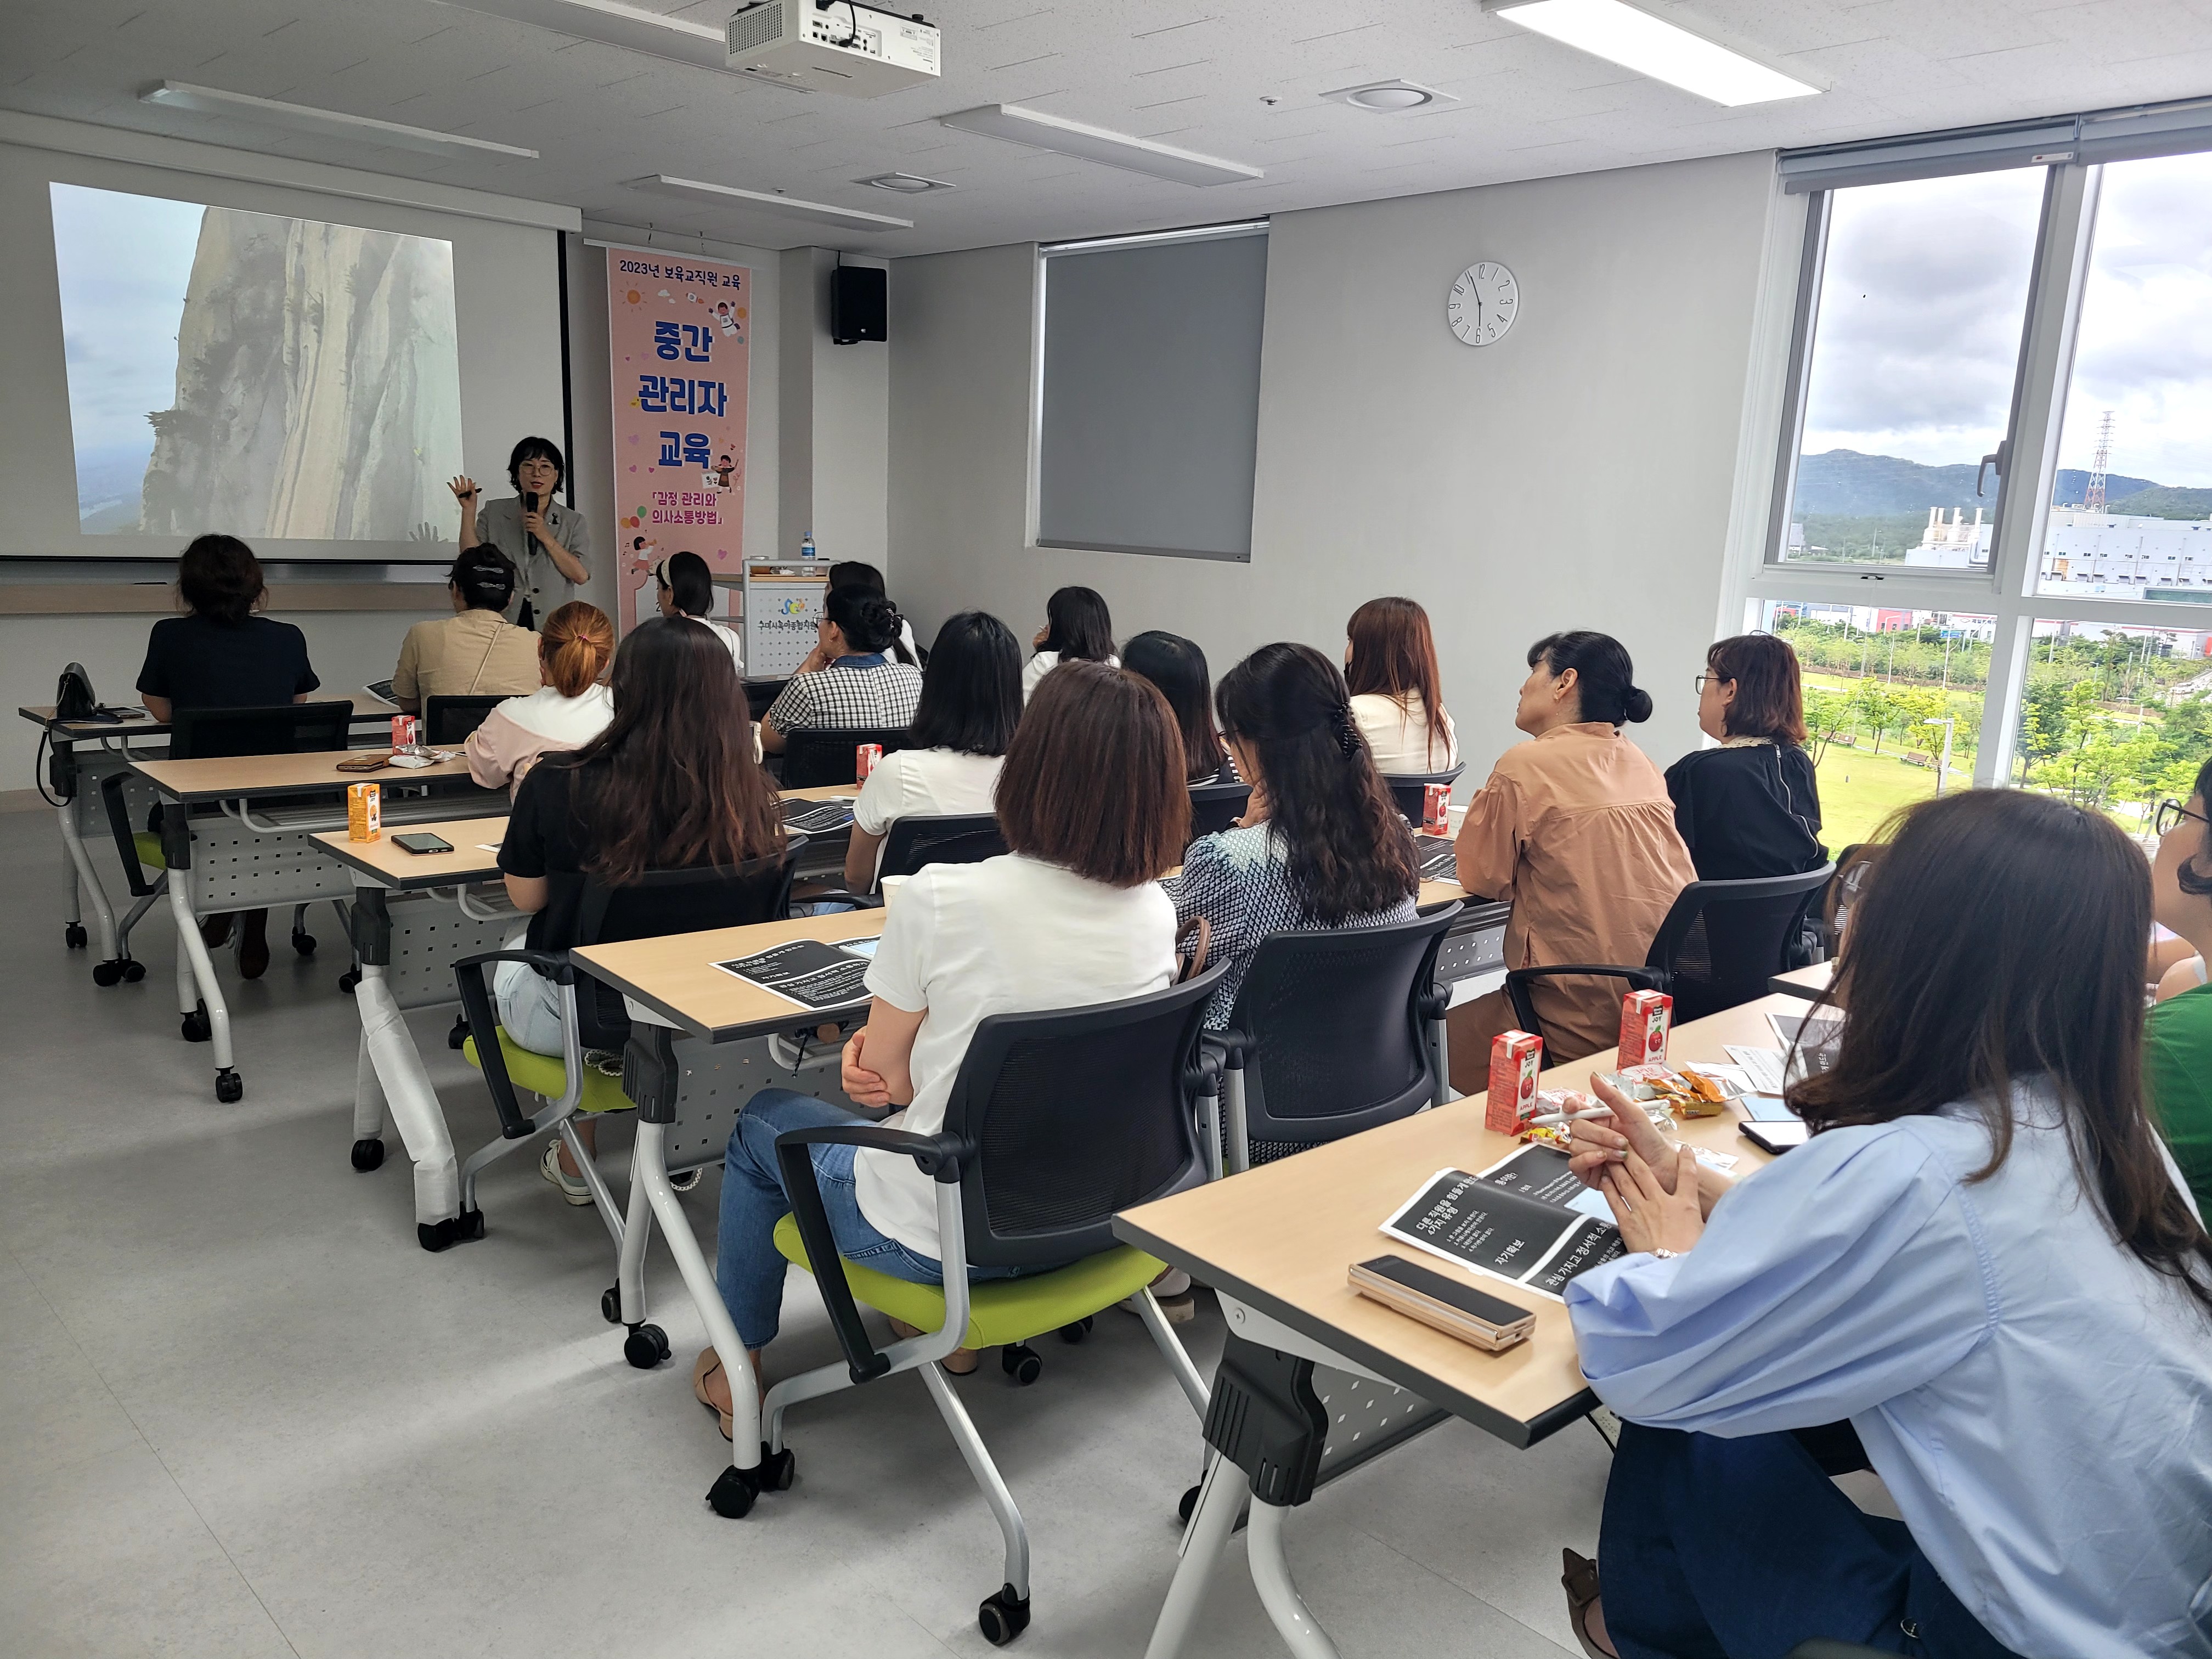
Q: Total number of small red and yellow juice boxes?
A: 6